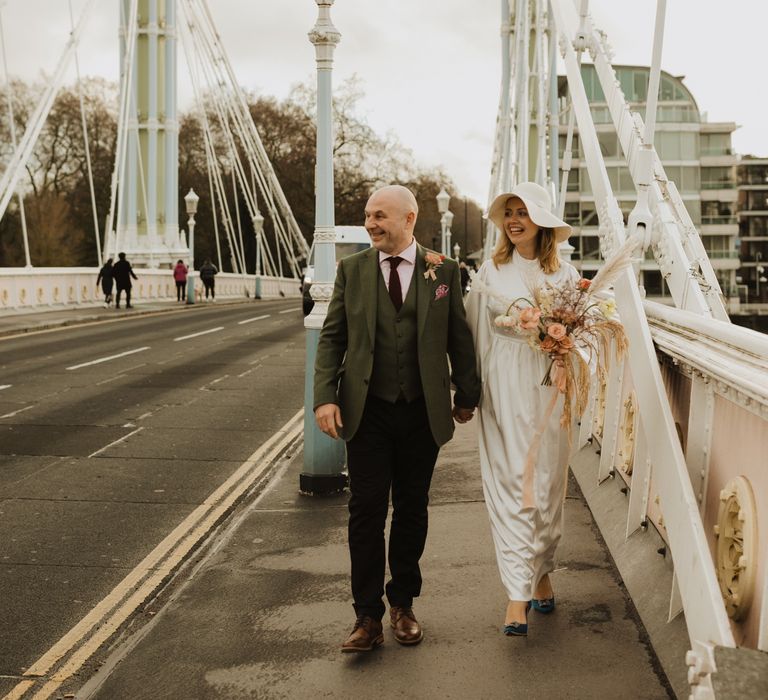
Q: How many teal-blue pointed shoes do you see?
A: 2